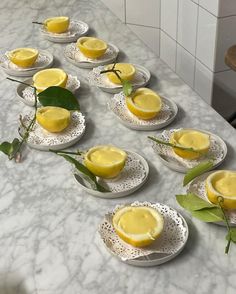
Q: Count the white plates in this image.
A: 11